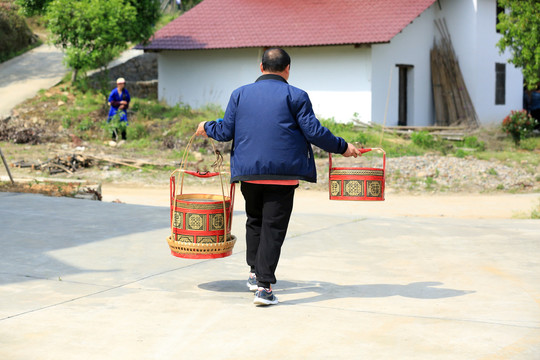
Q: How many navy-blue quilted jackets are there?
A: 1